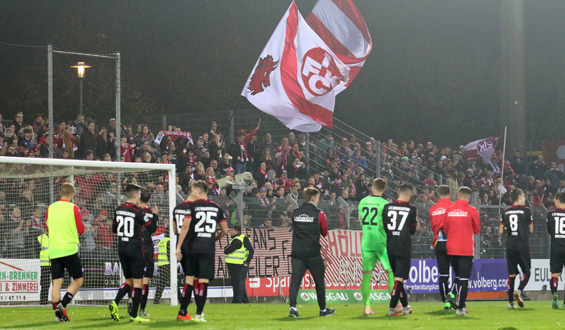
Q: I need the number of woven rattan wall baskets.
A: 0